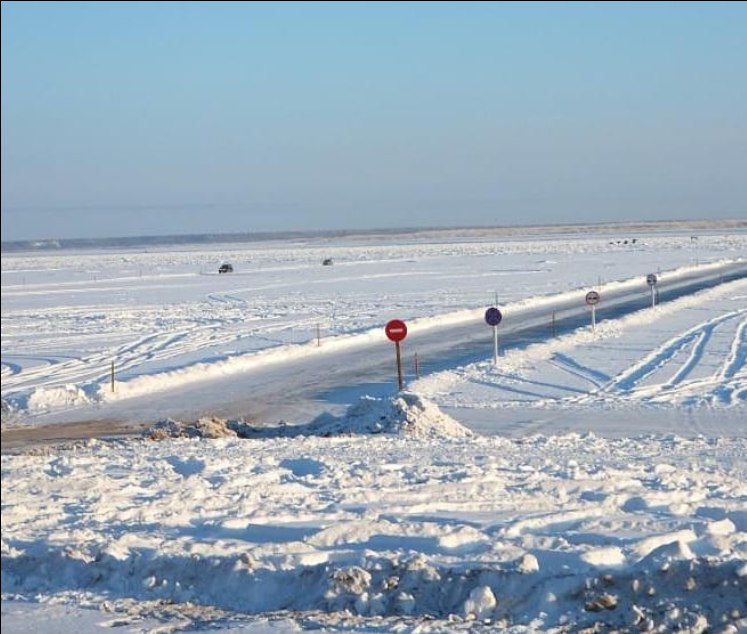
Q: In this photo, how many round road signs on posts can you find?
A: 4